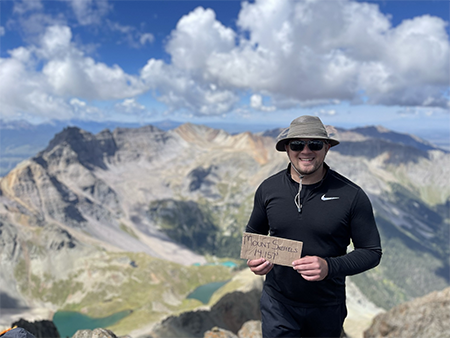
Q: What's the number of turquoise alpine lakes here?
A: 3